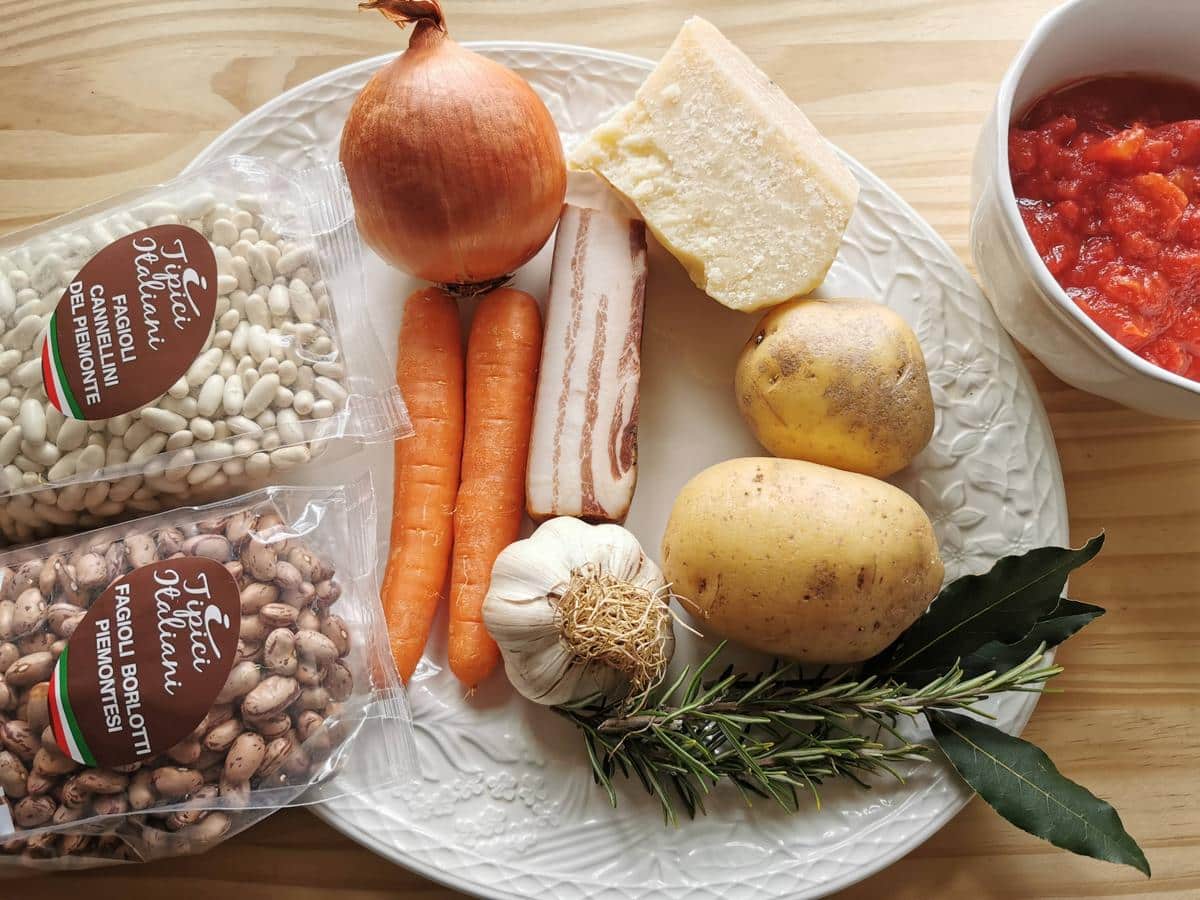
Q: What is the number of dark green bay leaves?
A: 3